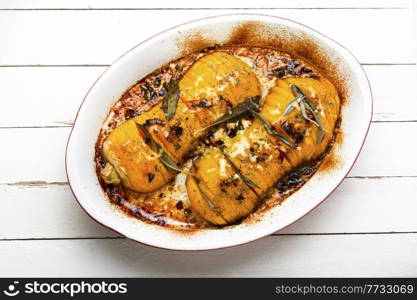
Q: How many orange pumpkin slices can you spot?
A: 2